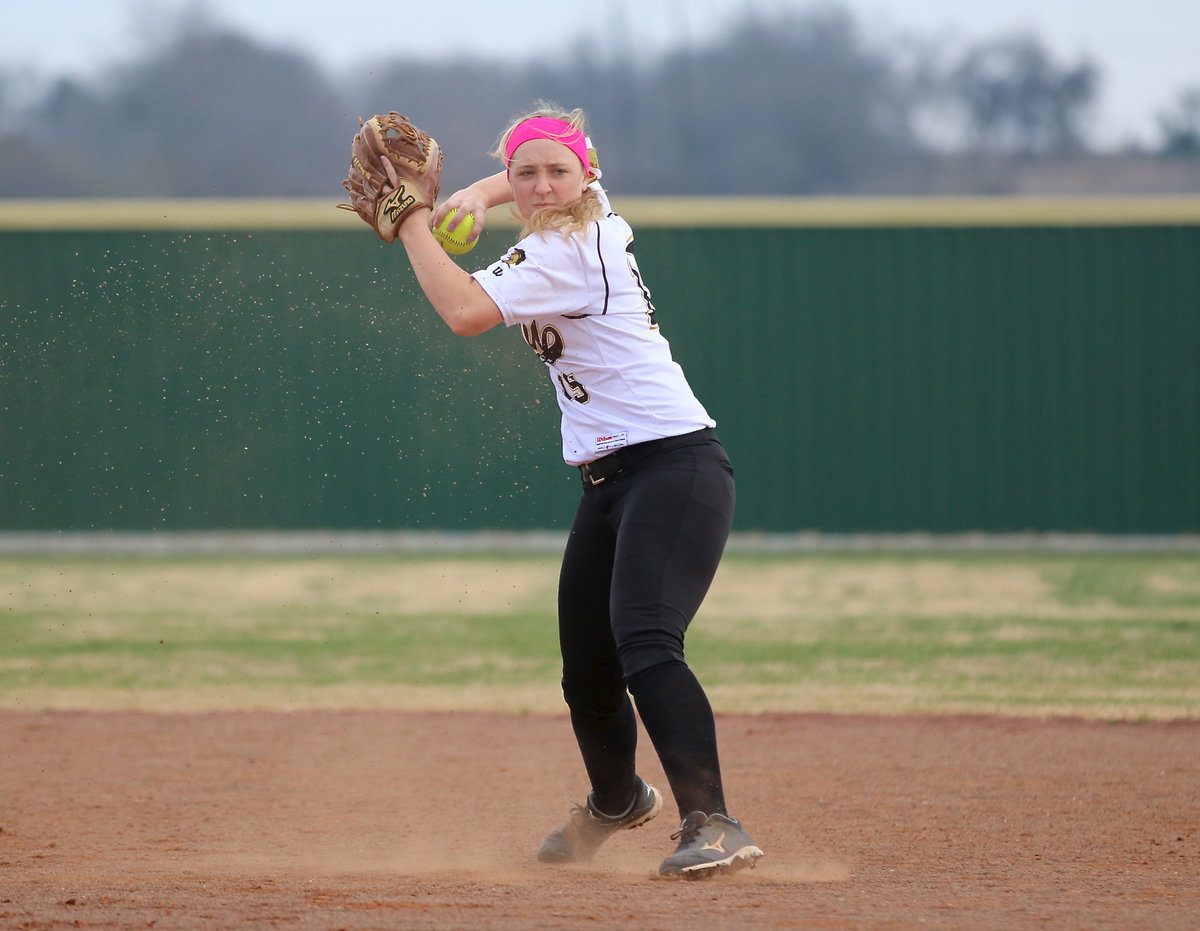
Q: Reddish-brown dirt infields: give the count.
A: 1